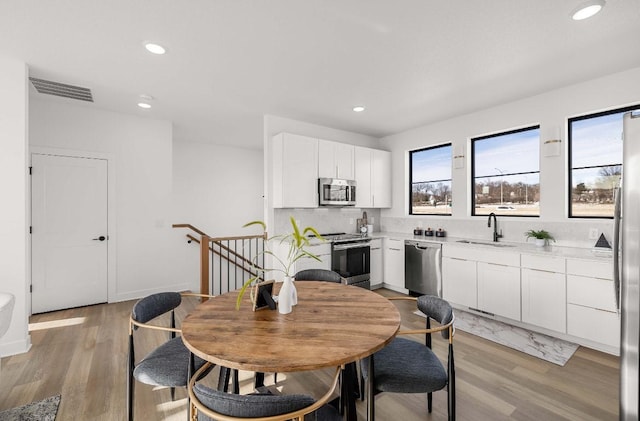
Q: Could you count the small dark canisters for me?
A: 3